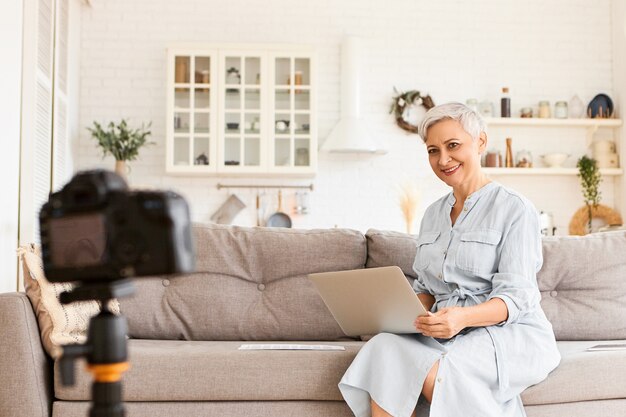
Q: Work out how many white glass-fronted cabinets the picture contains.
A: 3